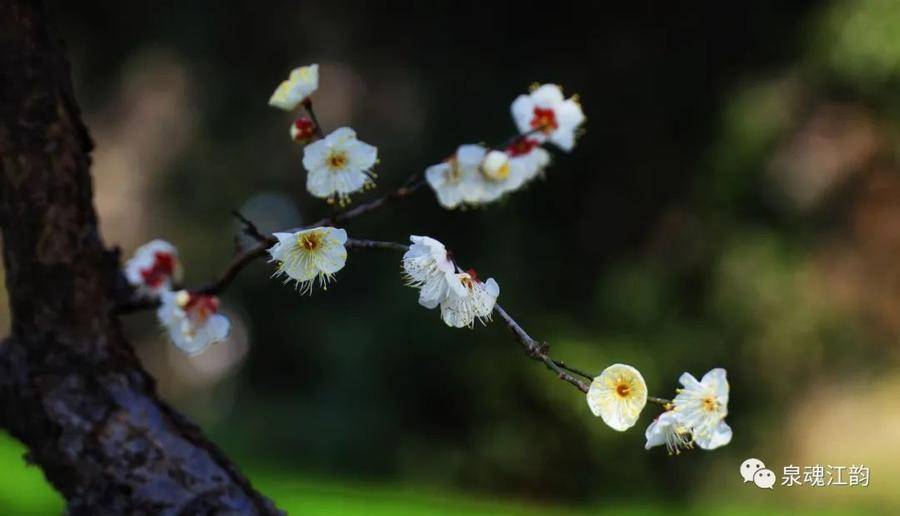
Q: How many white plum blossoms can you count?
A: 13